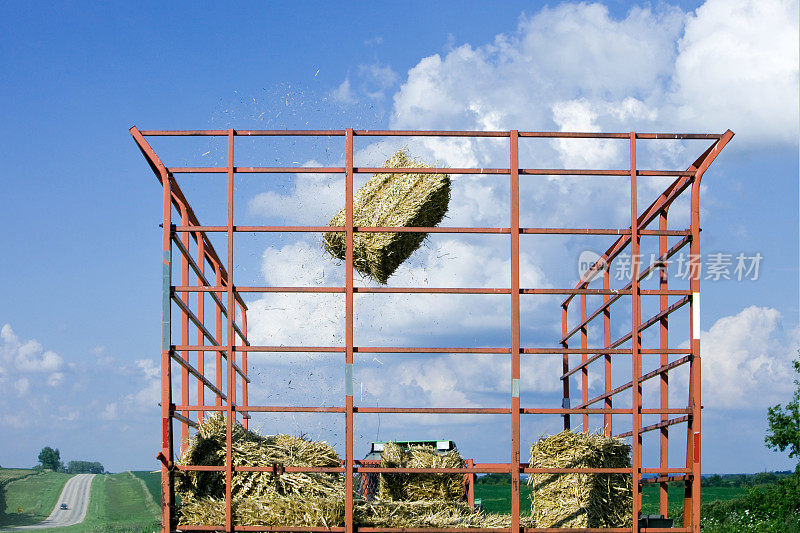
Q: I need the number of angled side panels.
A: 2